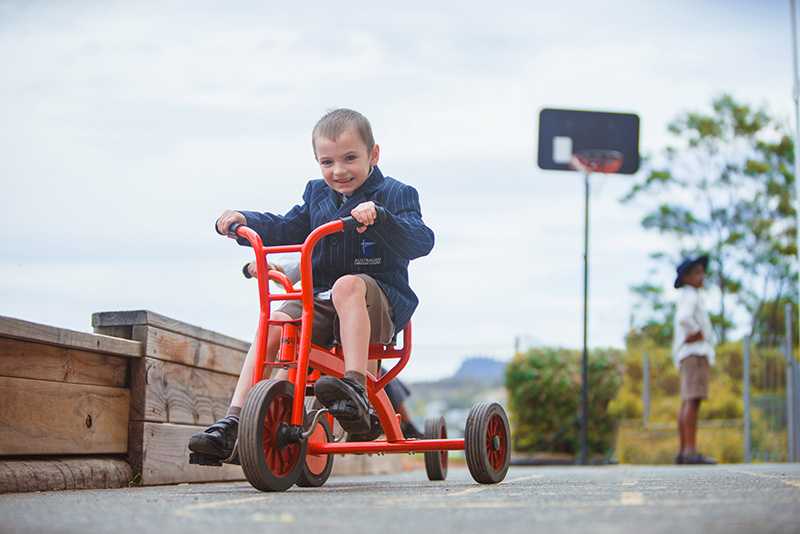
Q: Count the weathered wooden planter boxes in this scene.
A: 2